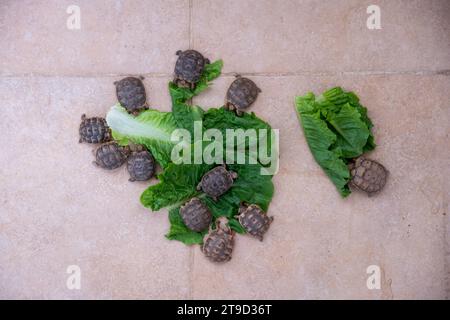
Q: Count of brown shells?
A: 11